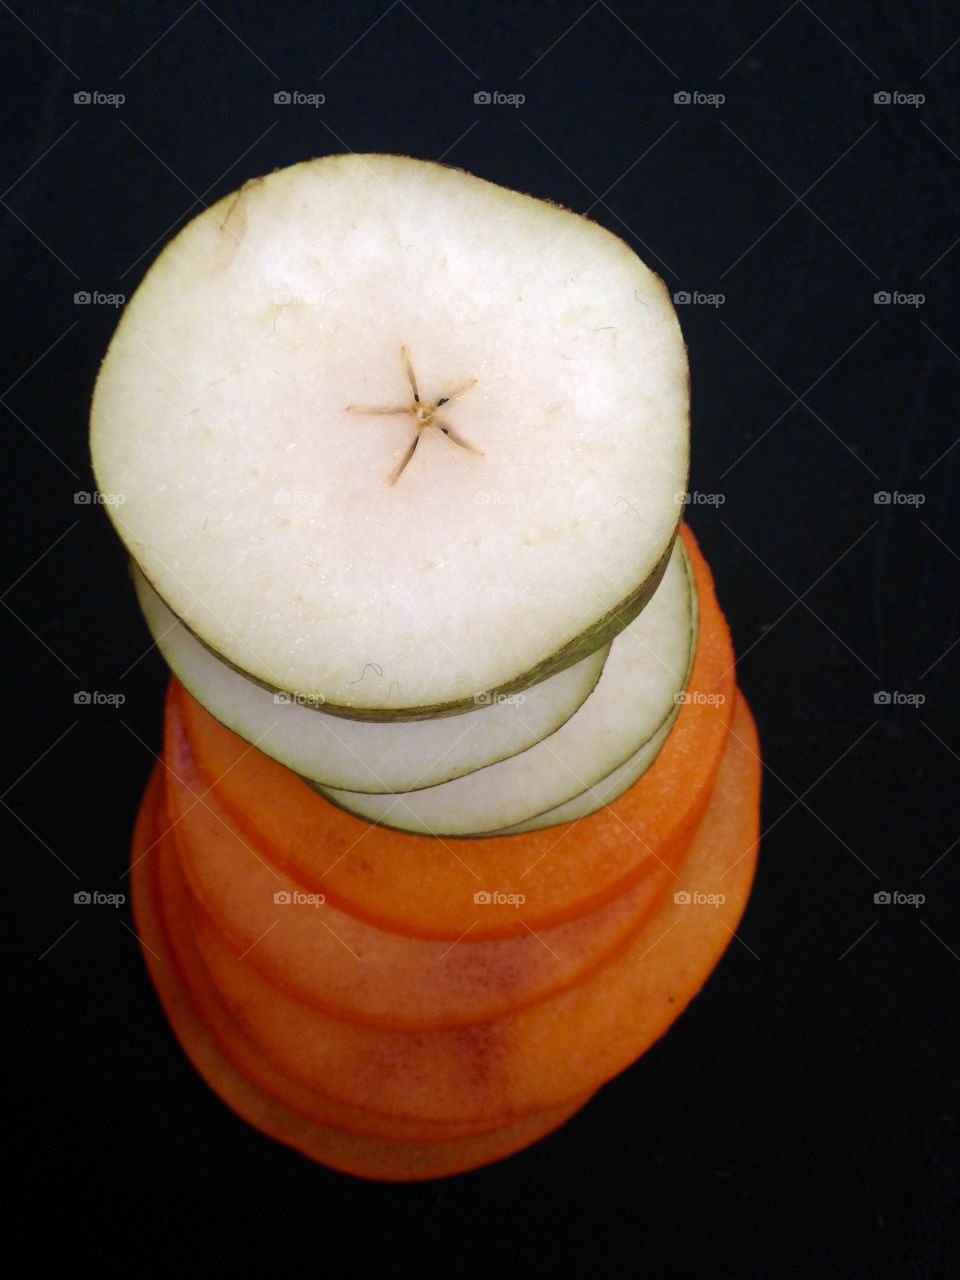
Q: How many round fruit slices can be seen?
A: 9